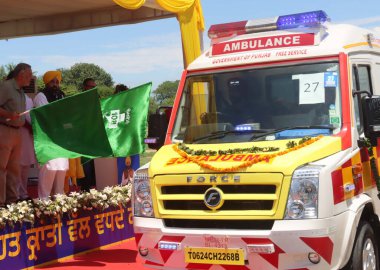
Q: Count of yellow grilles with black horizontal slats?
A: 1